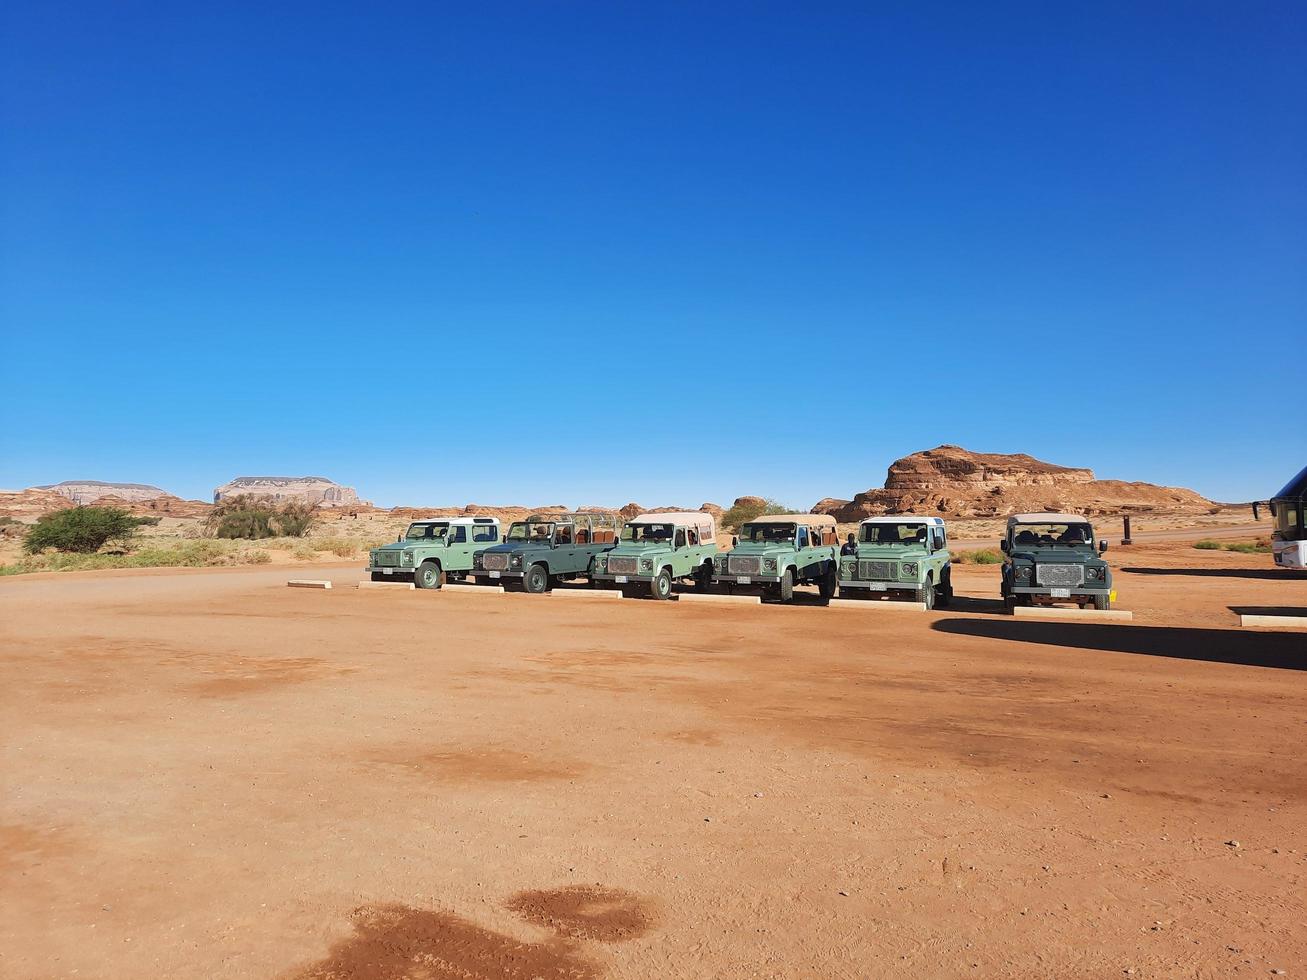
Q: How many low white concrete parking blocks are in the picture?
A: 8